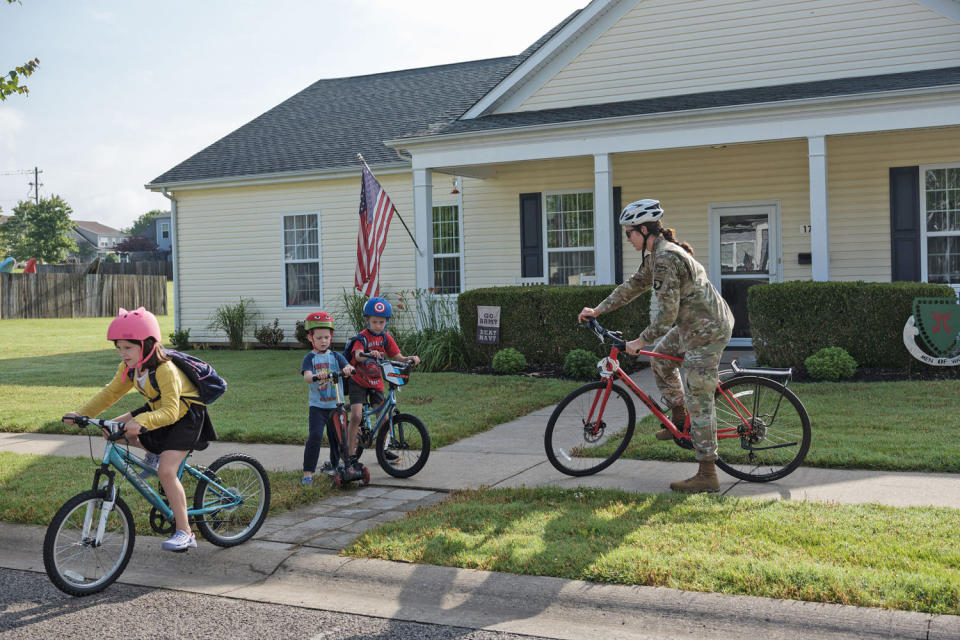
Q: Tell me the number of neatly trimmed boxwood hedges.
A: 2